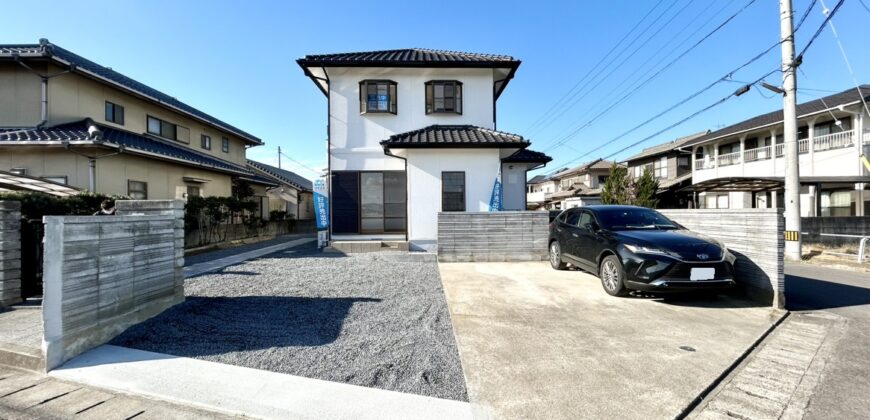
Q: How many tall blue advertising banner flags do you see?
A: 2